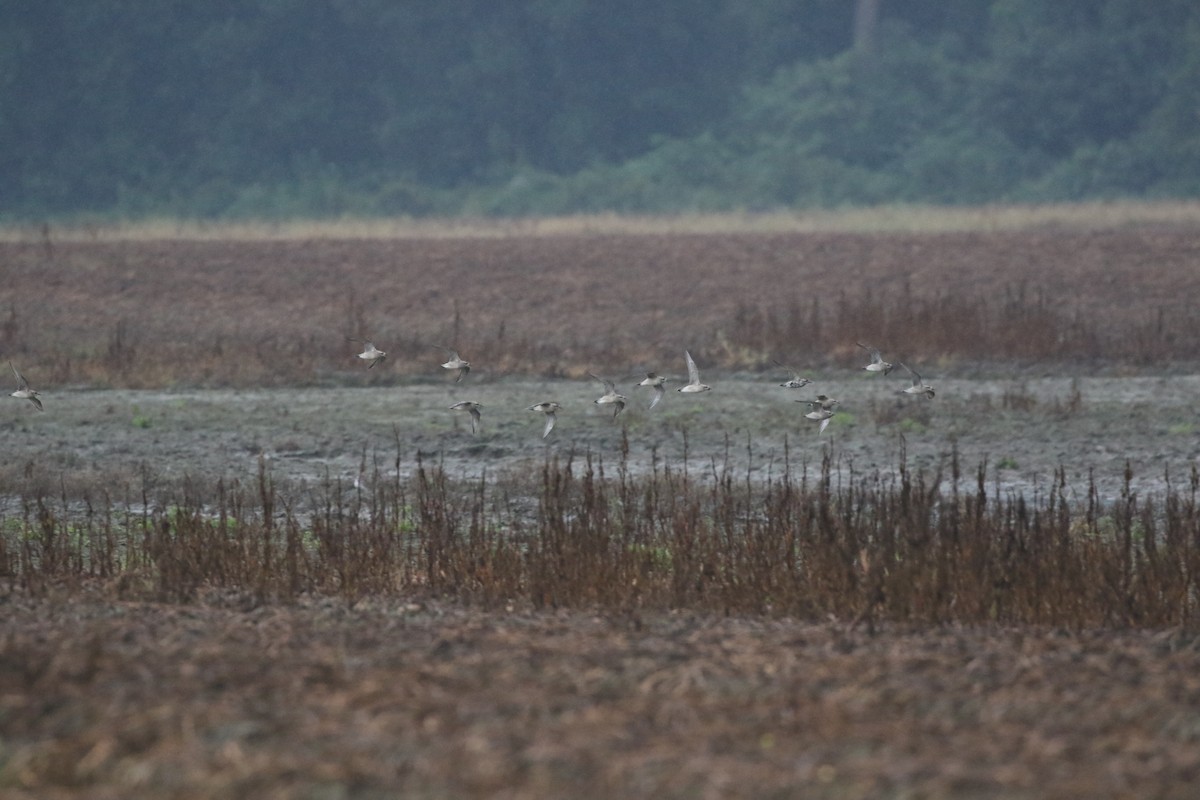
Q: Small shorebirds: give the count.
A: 13